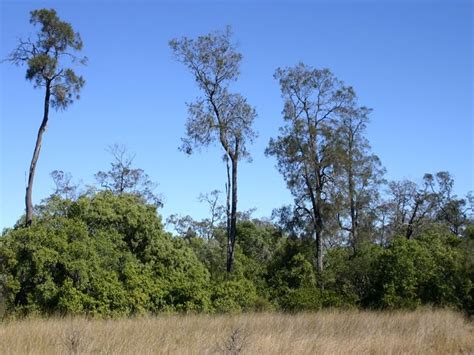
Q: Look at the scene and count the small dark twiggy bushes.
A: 2